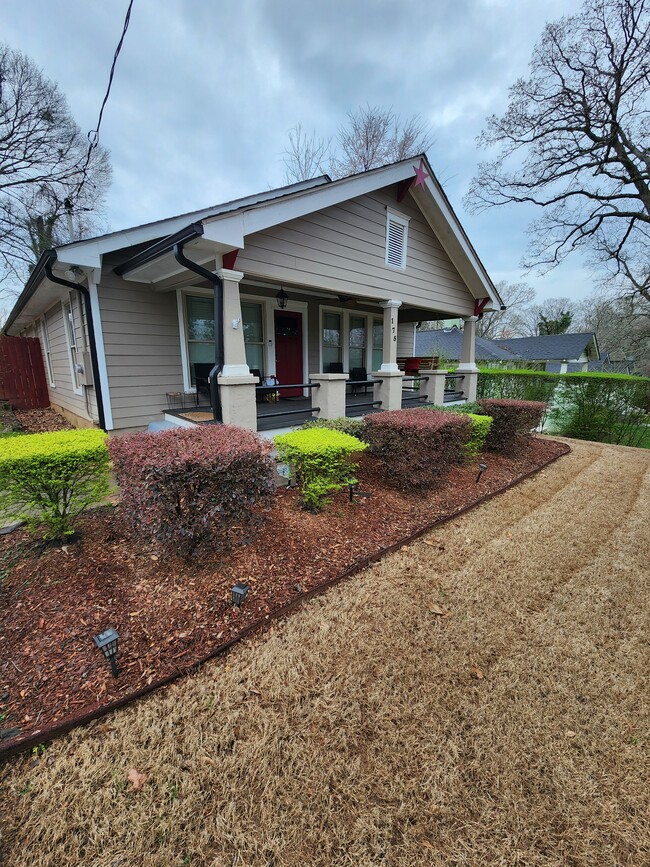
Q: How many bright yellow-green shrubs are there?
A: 3